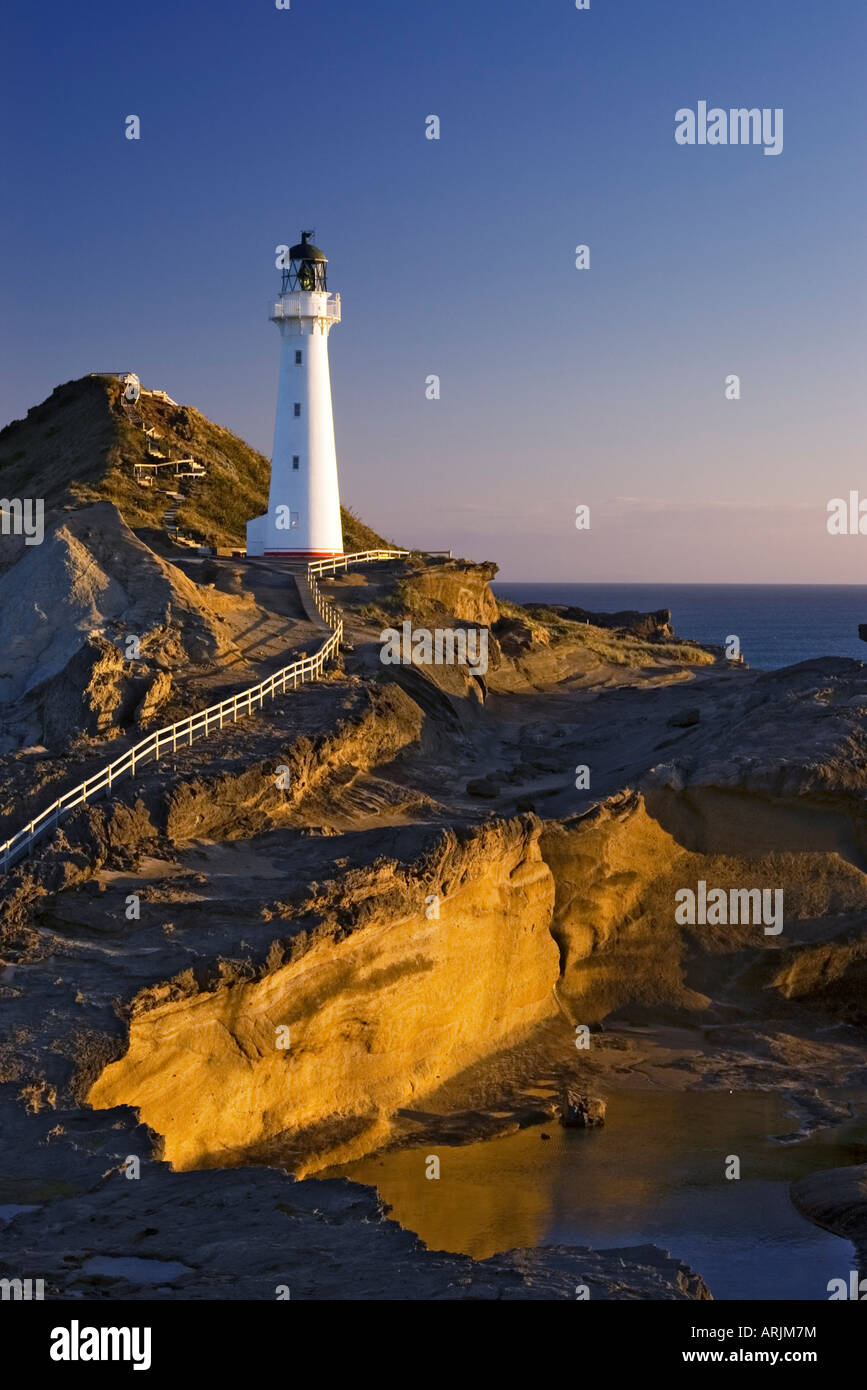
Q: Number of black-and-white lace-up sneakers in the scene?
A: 0